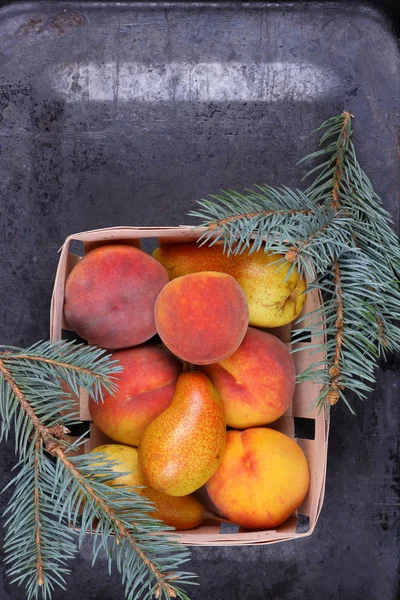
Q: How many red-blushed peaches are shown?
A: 5